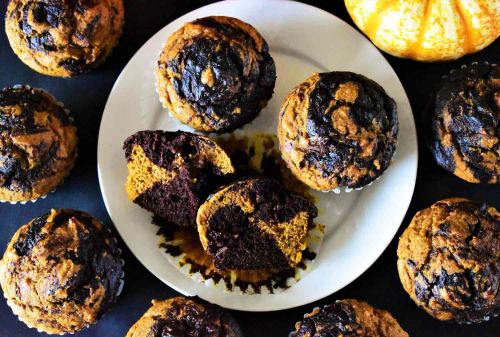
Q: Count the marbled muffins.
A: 10